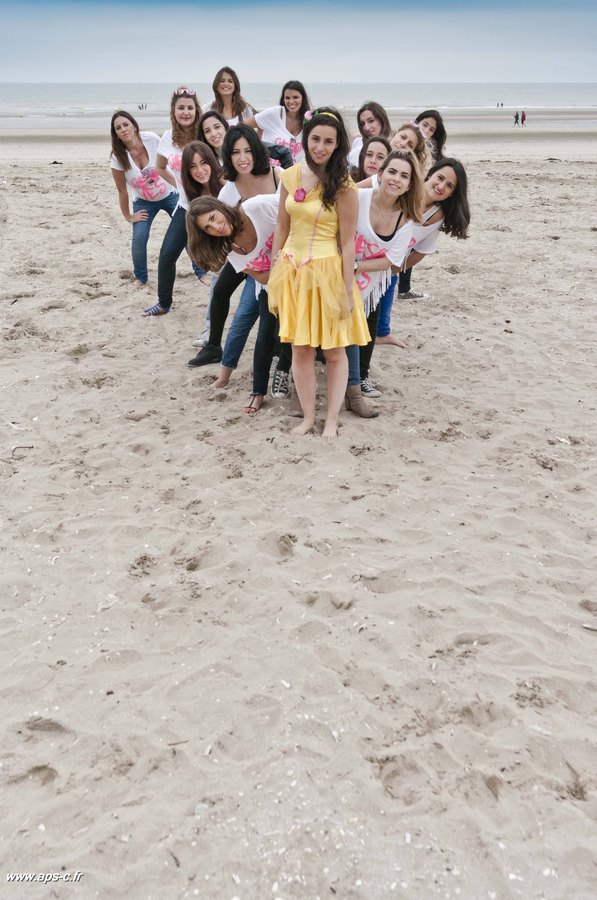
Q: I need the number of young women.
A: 15